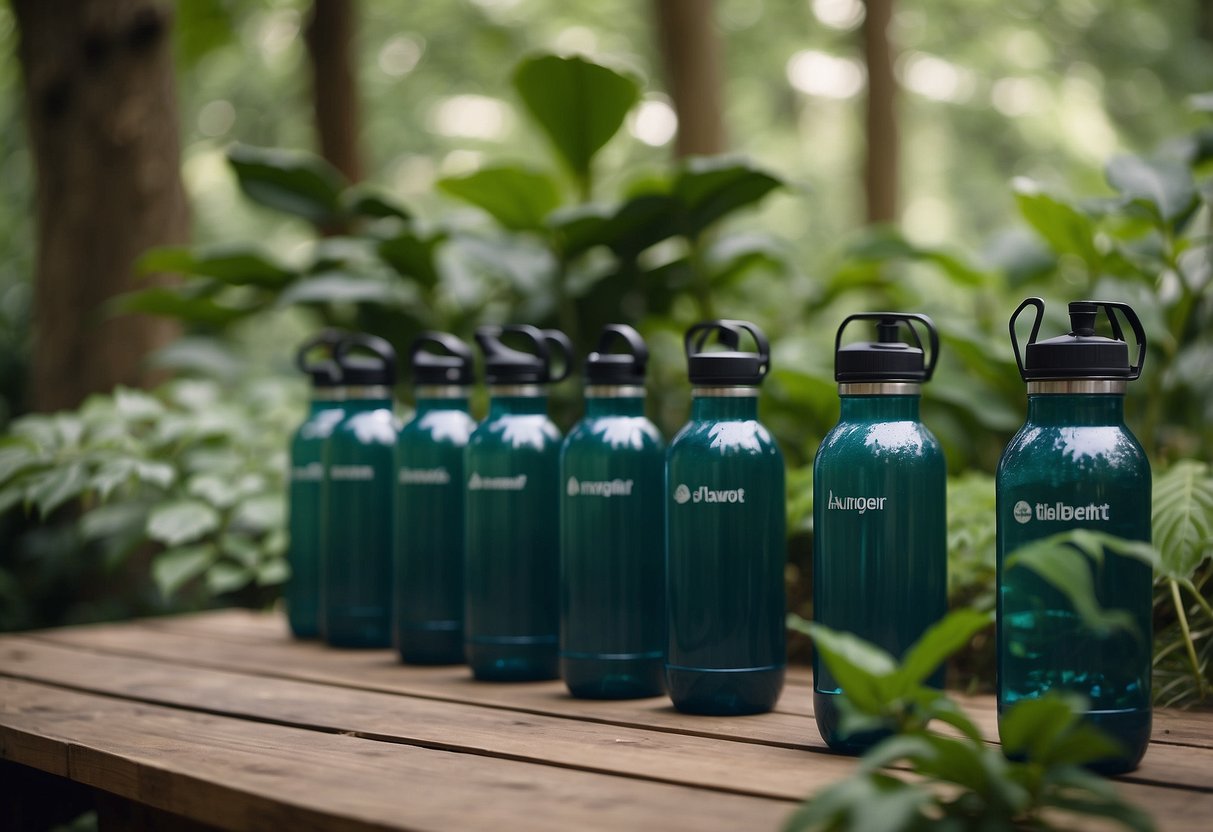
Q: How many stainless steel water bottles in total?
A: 8